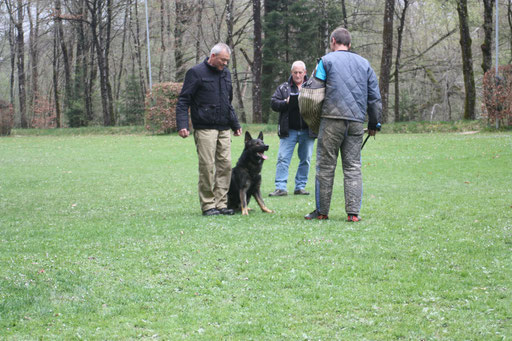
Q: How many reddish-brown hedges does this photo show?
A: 3